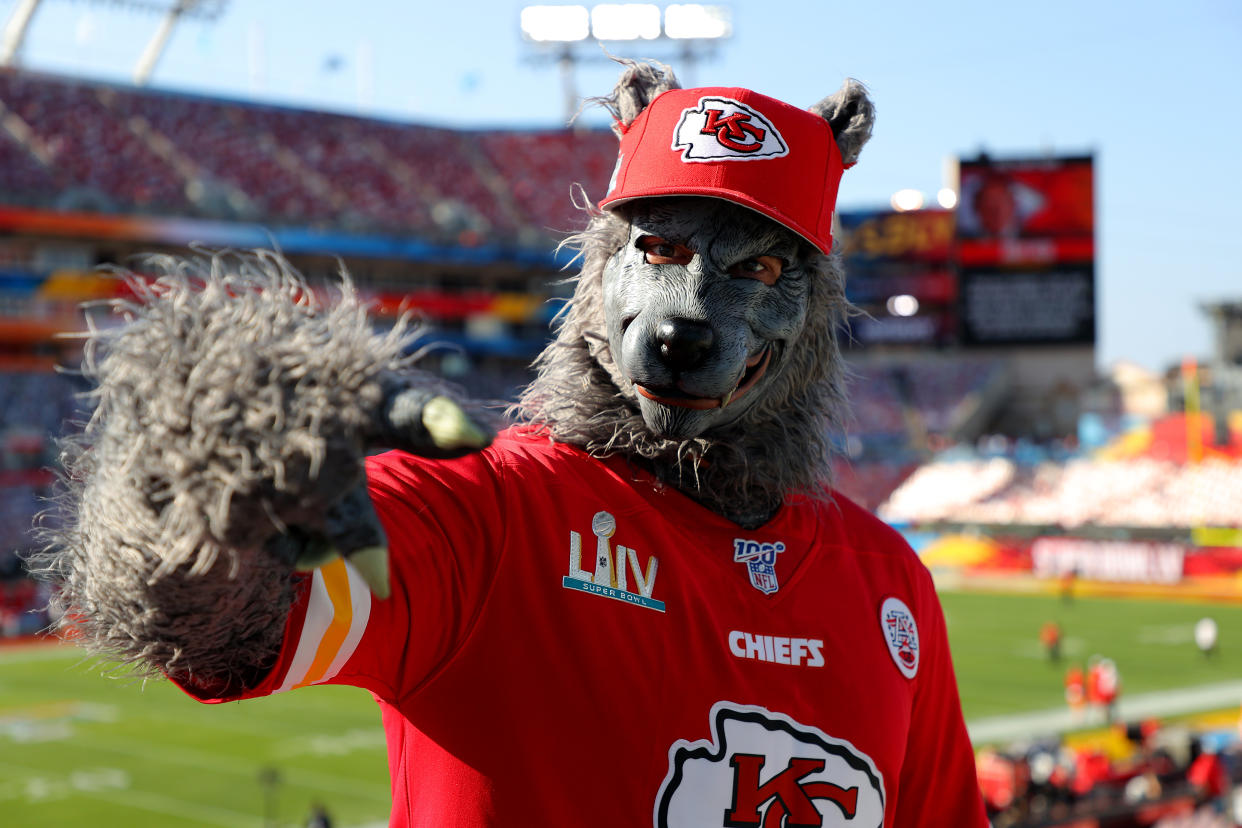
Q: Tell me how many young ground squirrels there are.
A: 0